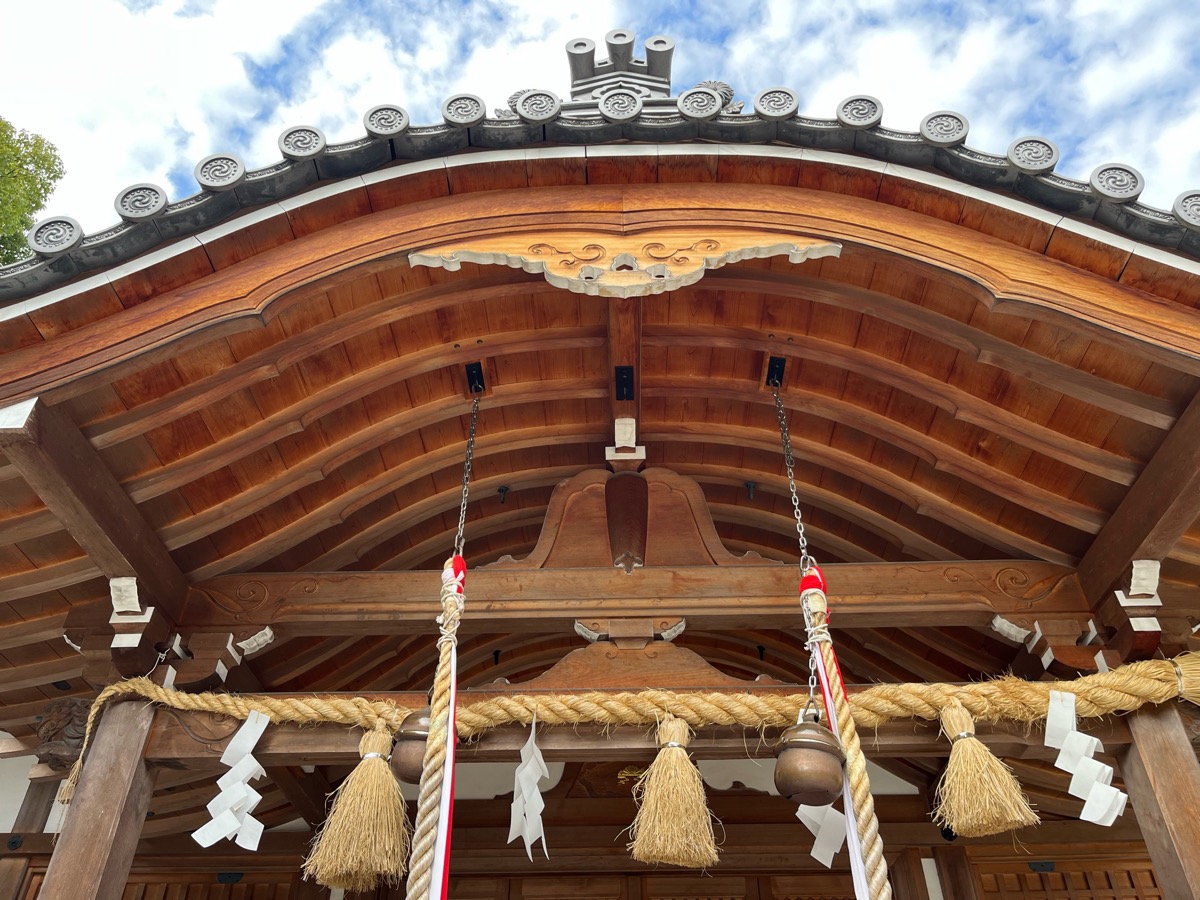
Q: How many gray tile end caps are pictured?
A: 15